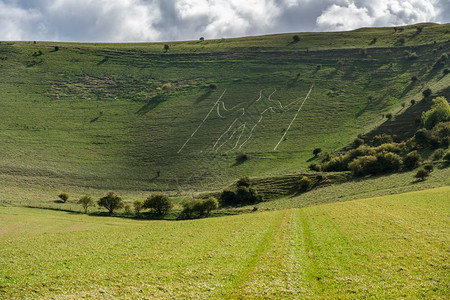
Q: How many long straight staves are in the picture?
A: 2